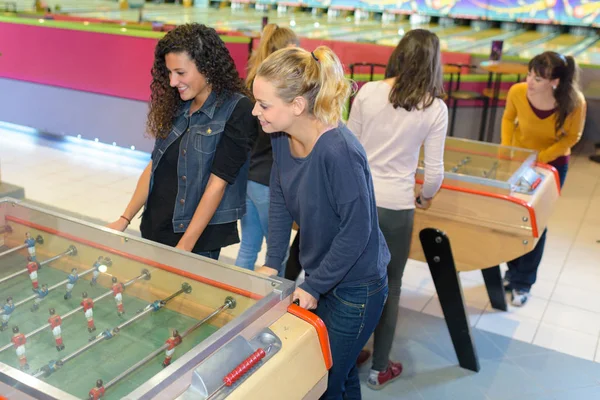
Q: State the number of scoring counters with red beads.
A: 2